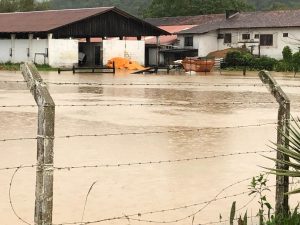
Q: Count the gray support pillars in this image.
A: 2